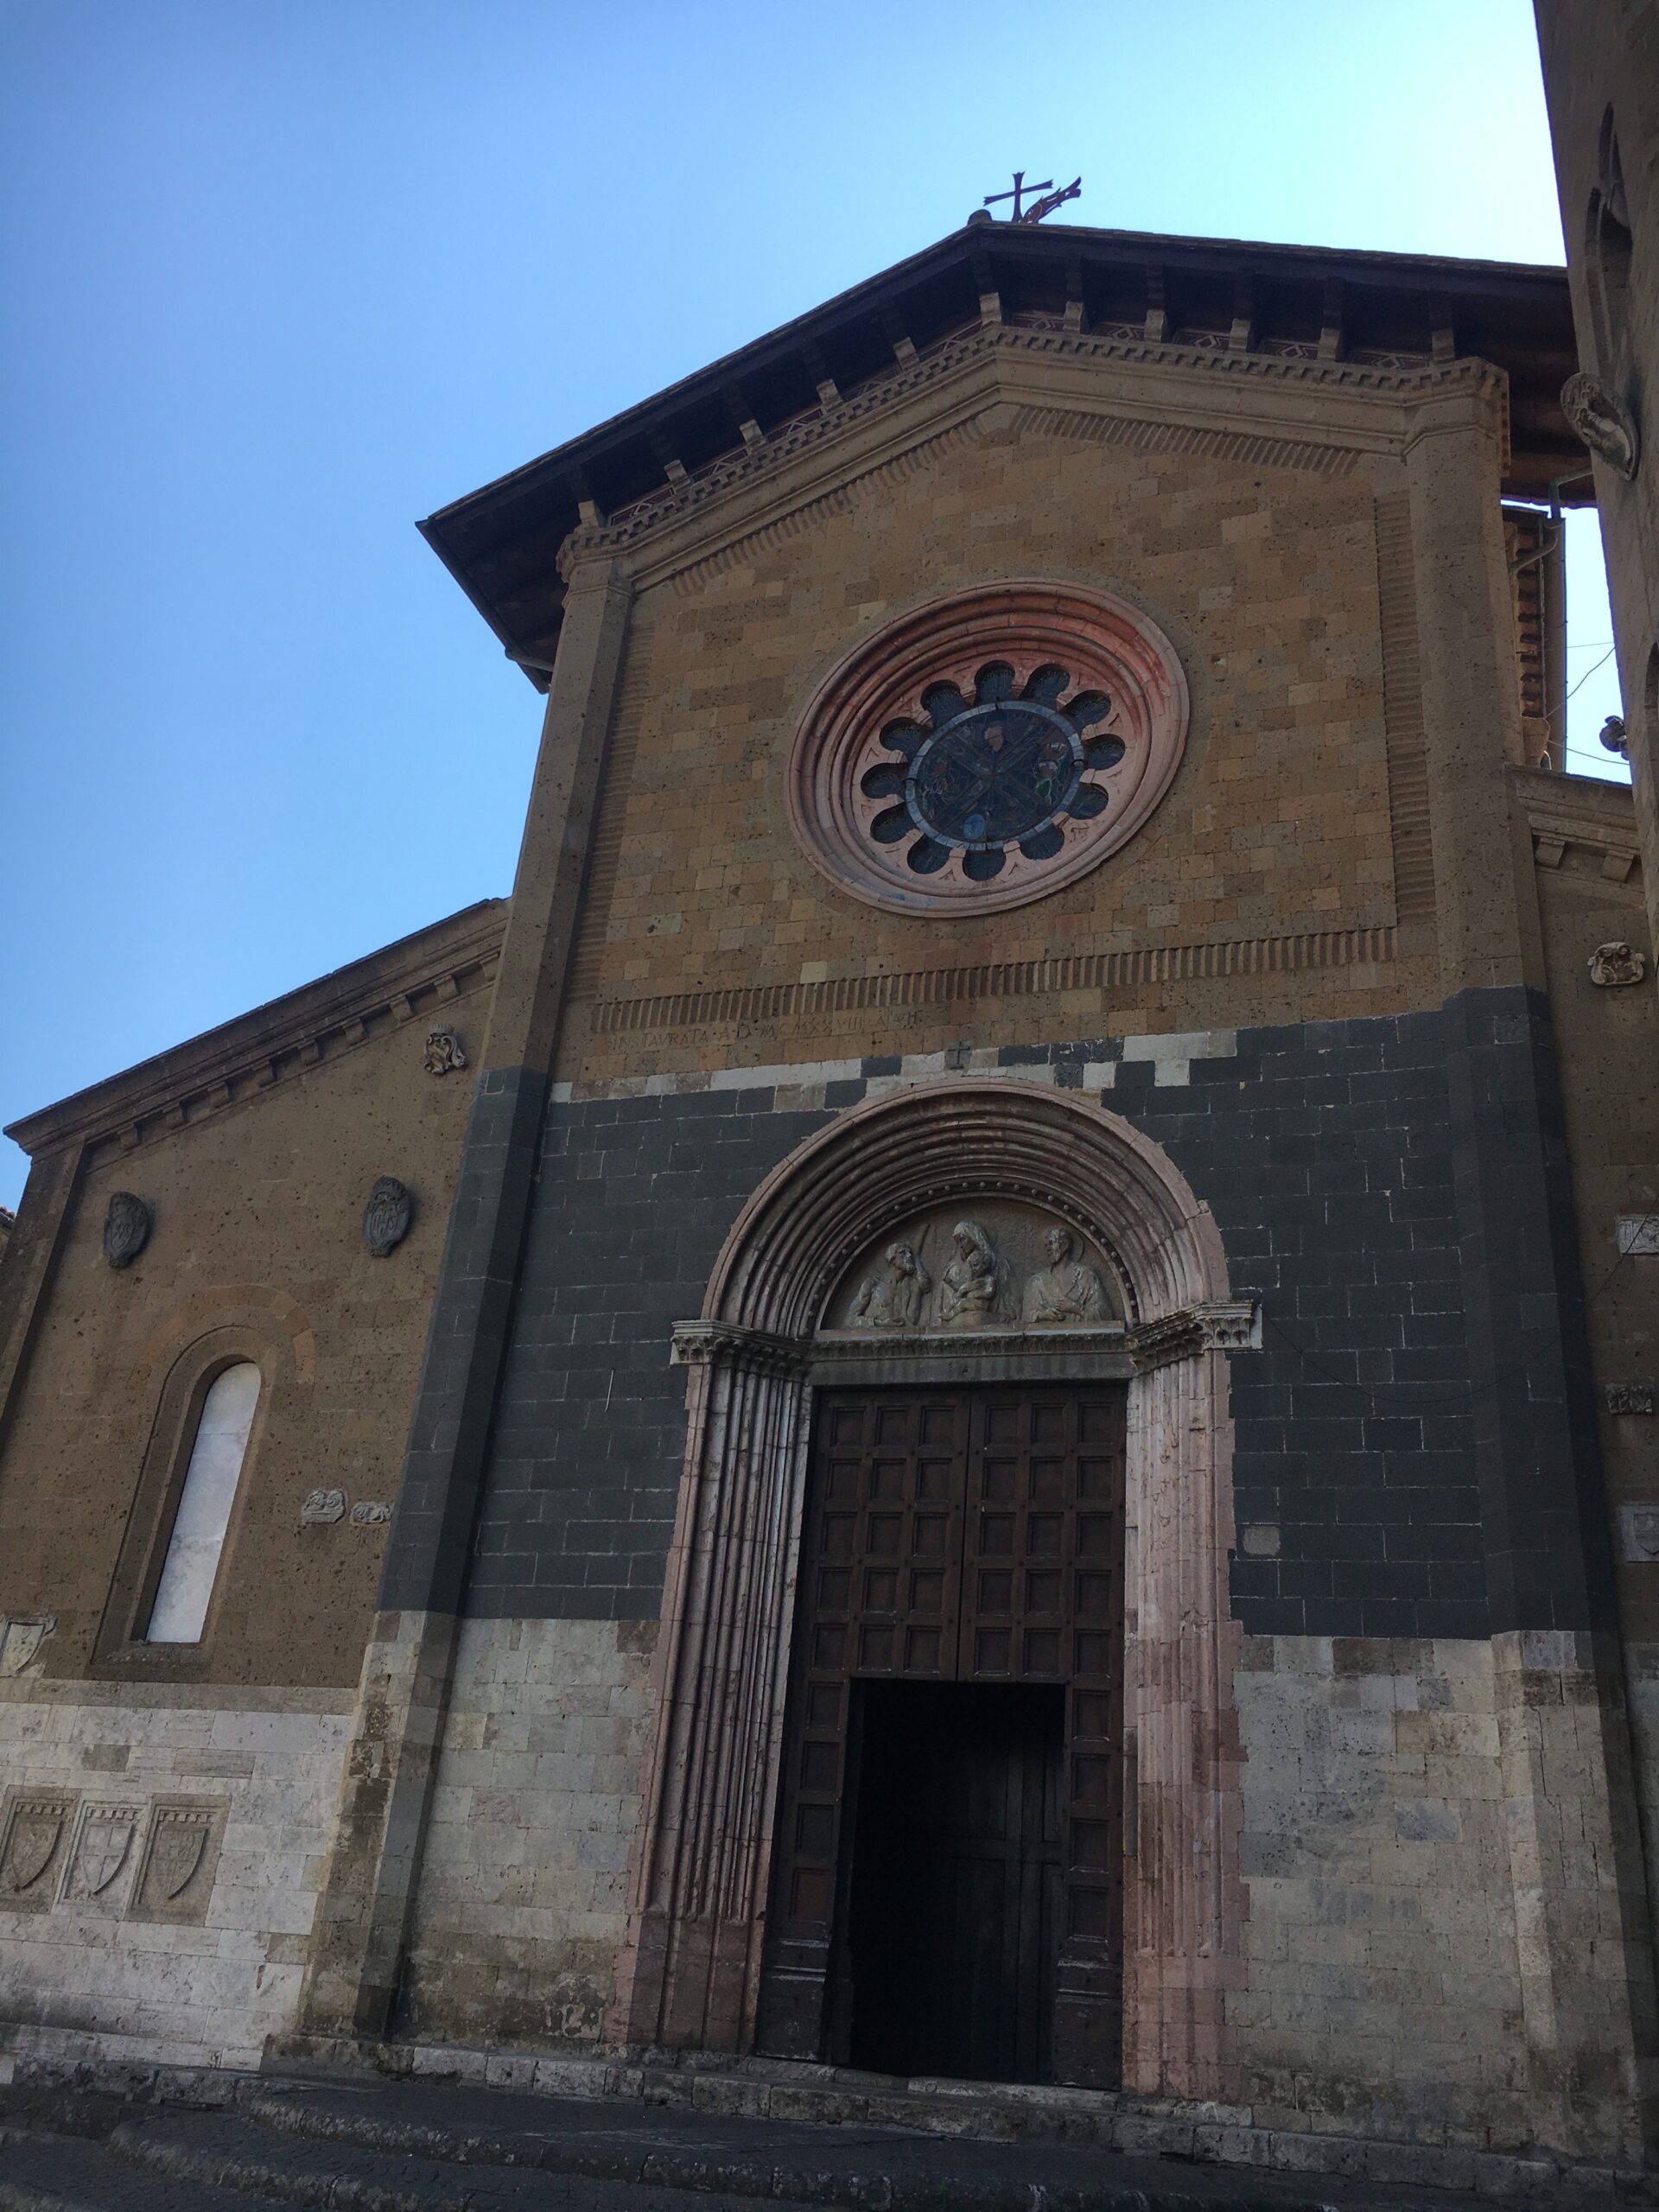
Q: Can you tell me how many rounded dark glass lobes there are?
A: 12